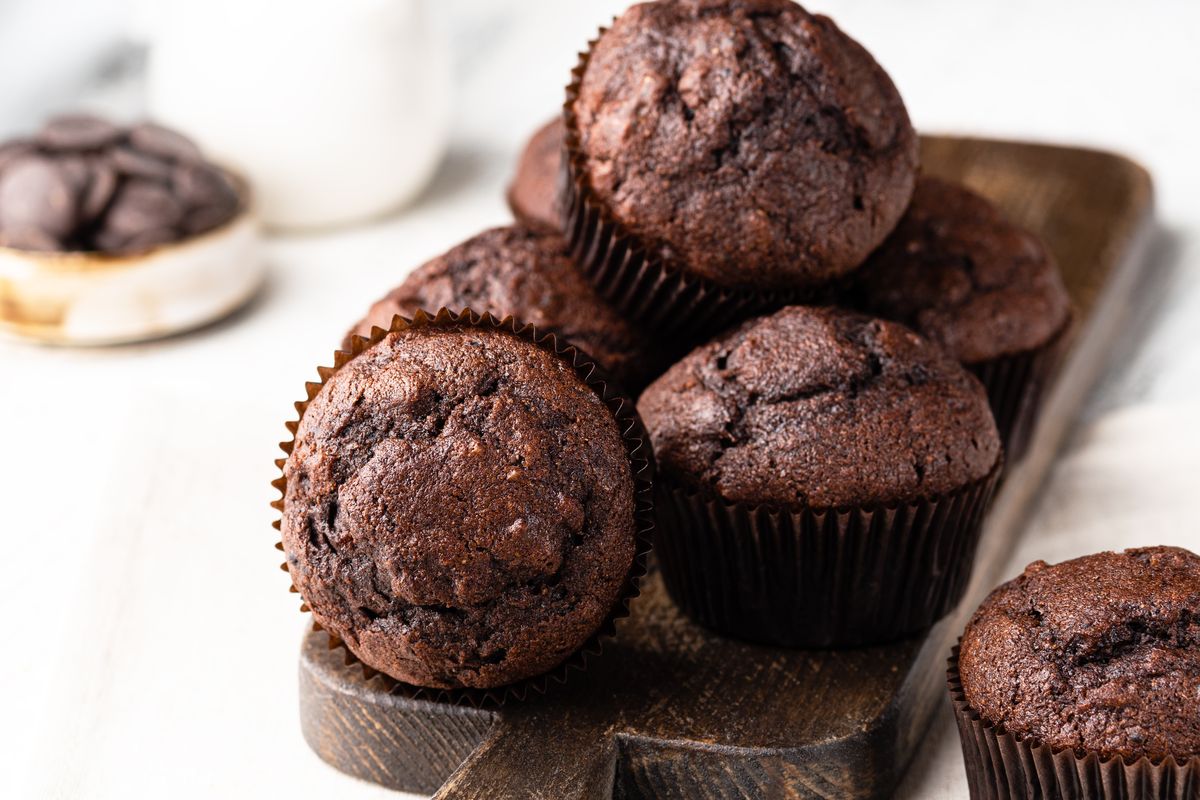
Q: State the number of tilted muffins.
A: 2